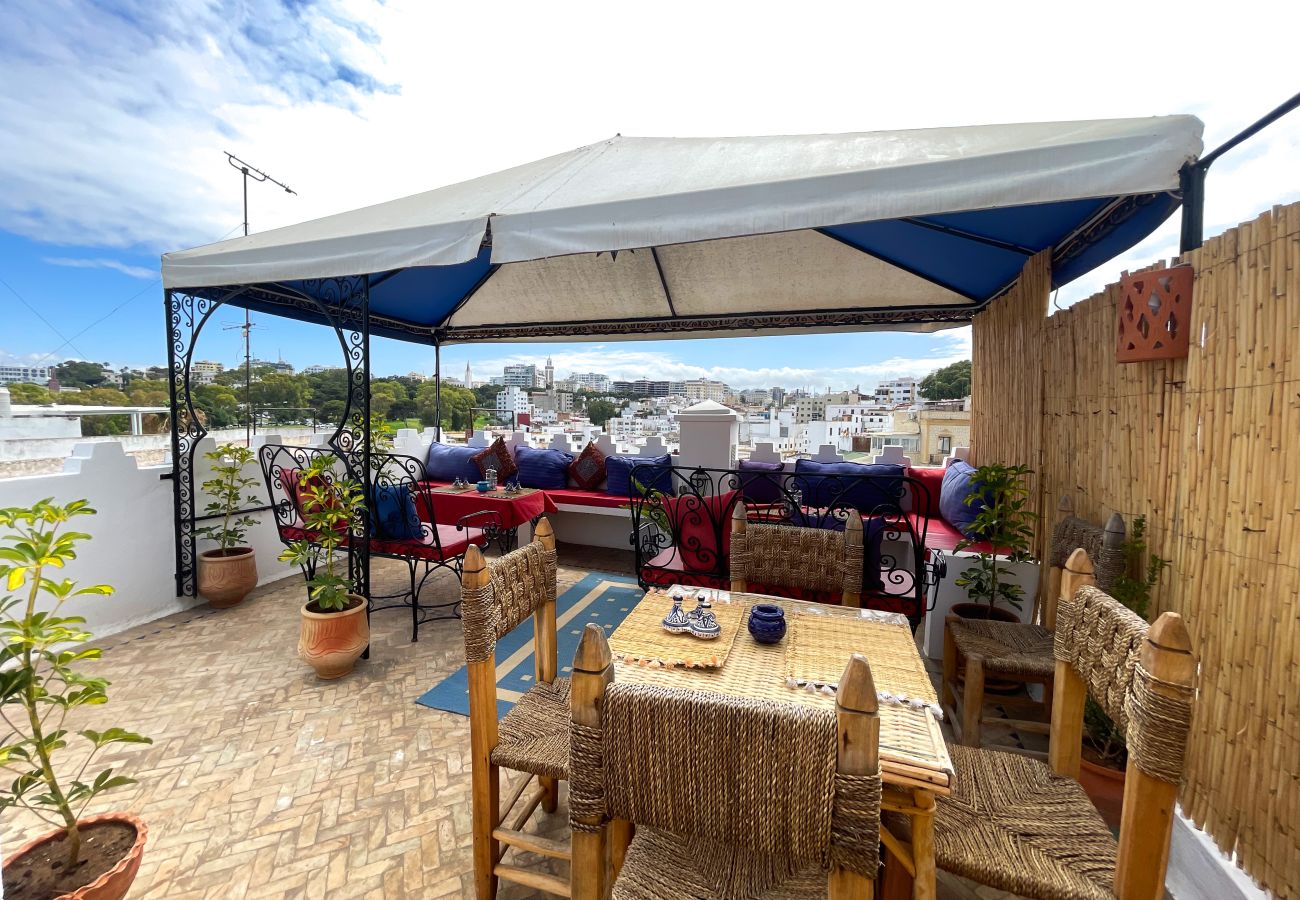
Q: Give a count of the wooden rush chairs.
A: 5